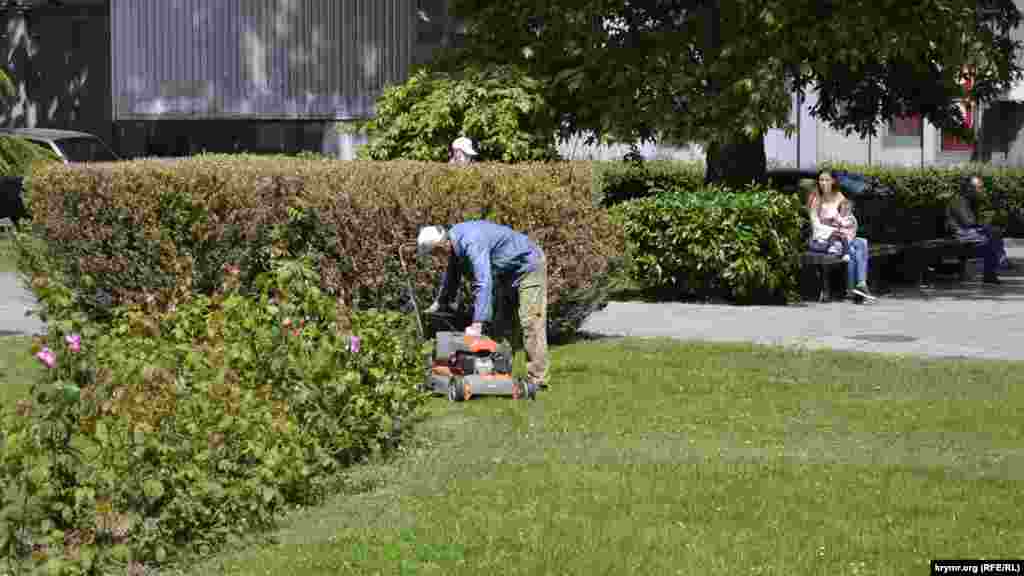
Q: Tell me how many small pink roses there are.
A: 3